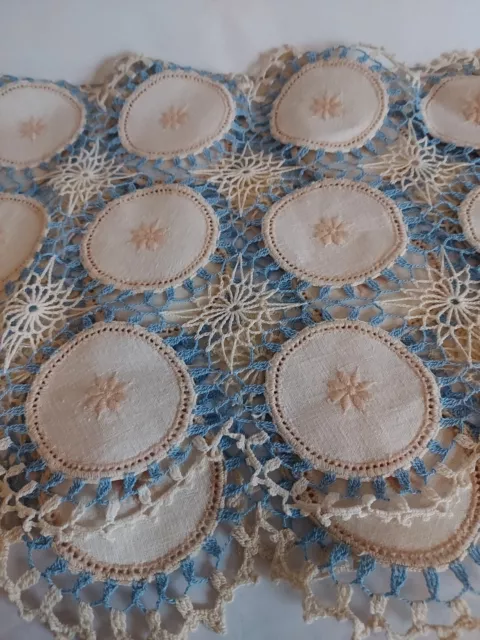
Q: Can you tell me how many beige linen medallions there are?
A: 12